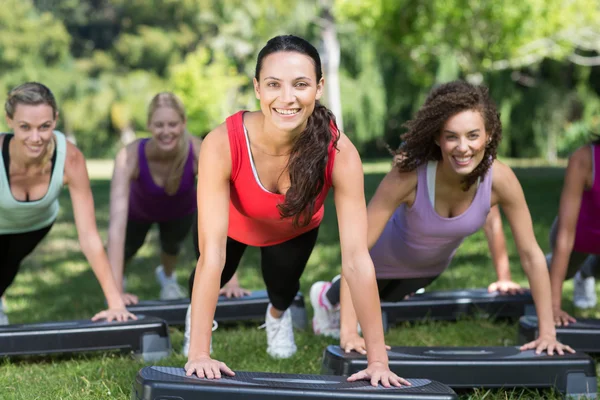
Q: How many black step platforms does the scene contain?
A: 6